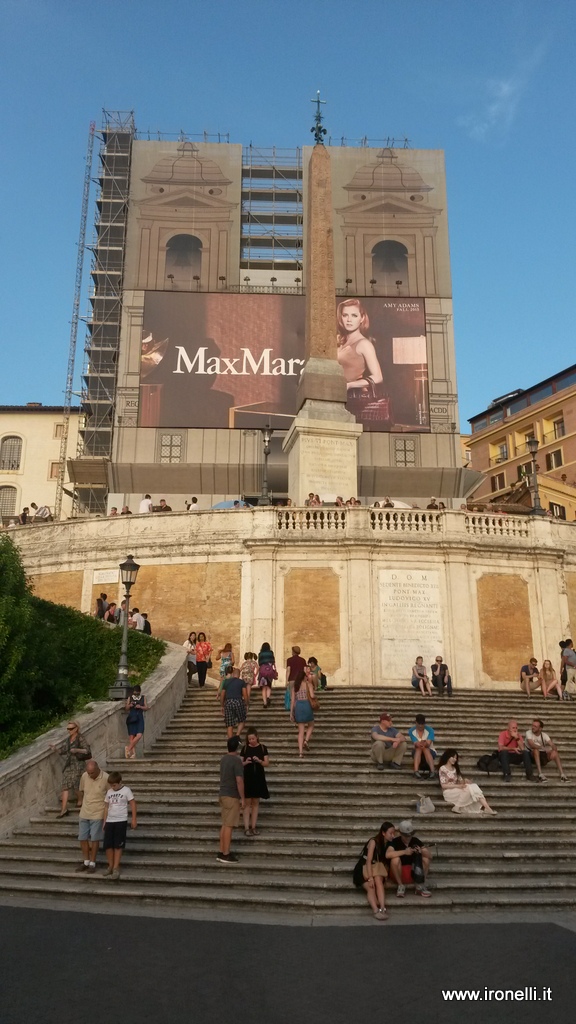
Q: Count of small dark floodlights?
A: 9